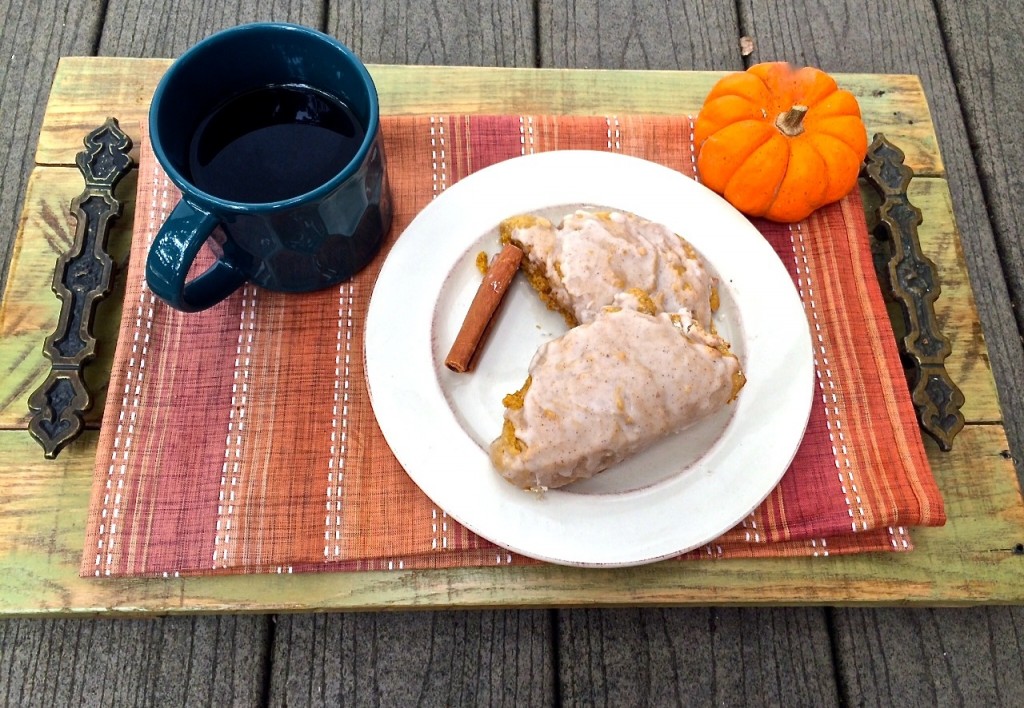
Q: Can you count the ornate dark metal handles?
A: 2